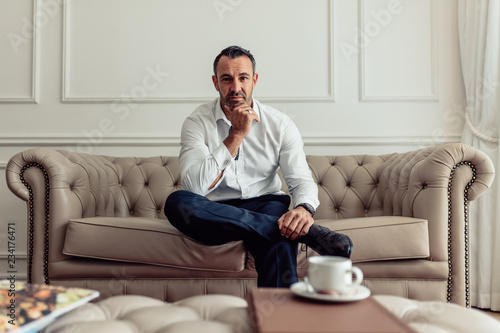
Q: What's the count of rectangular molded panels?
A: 3